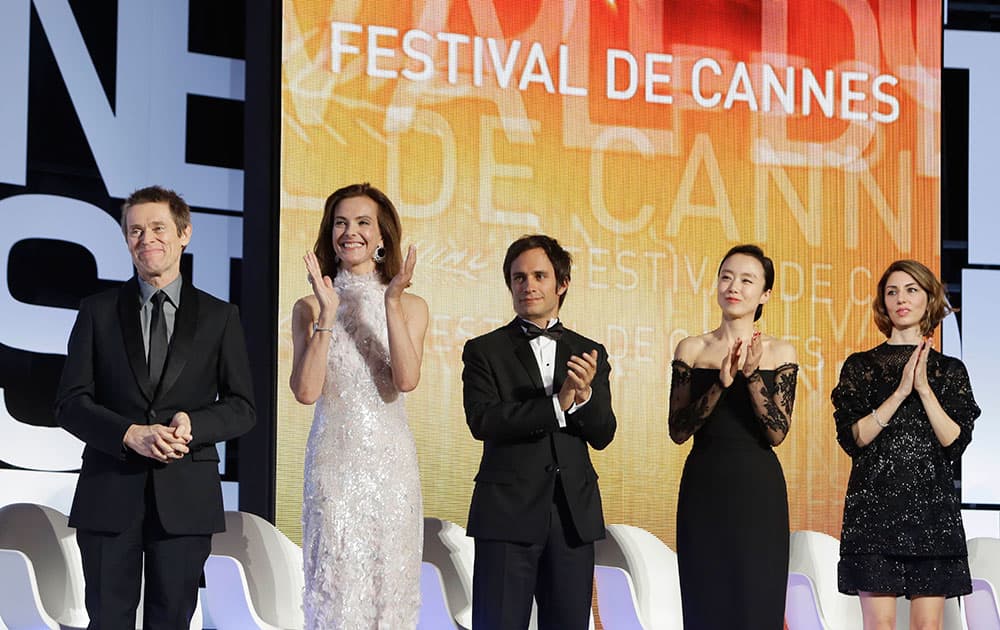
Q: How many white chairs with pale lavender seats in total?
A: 6